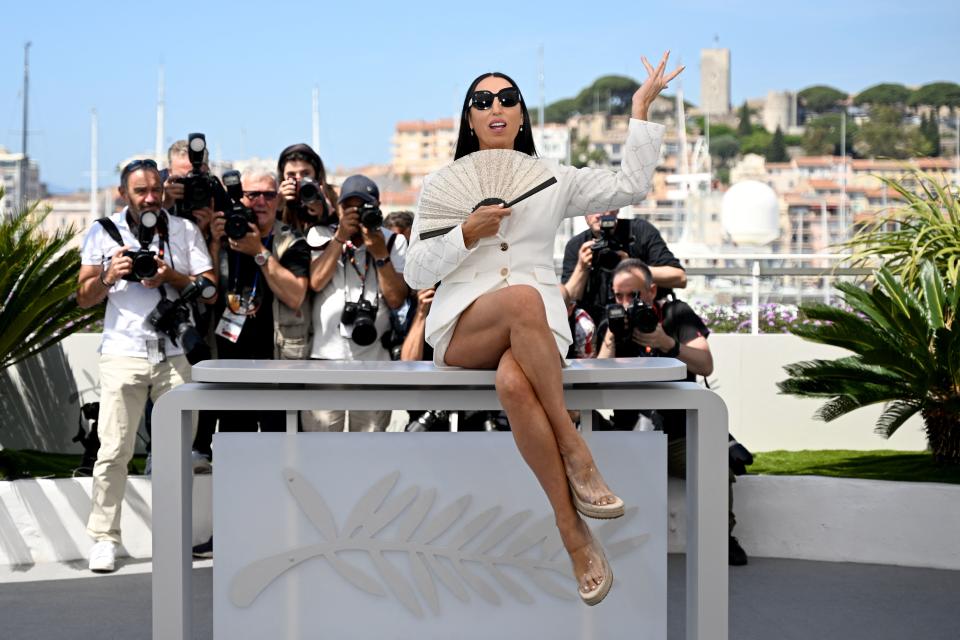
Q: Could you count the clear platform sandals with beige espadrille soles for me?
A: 2